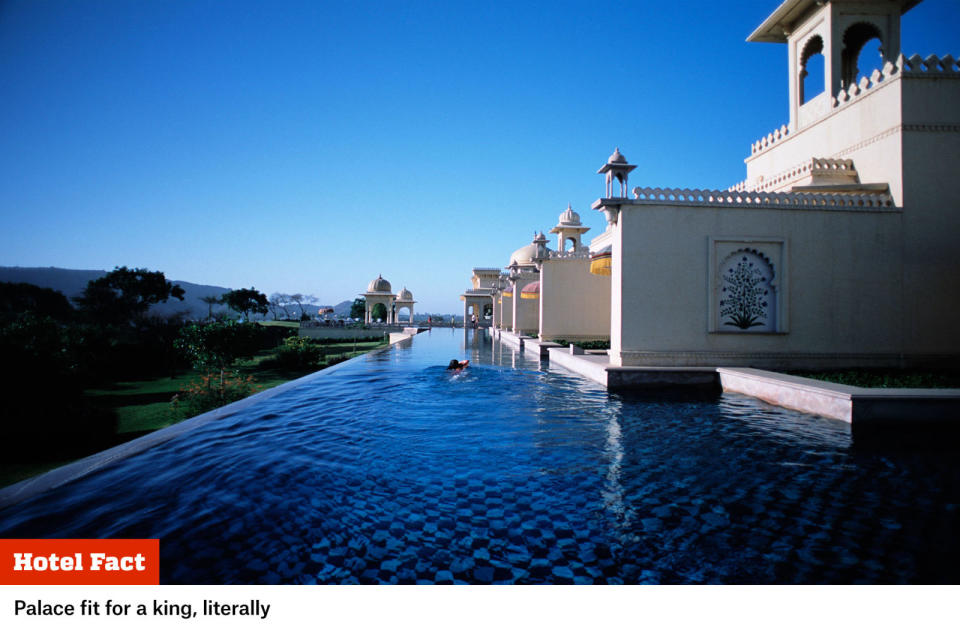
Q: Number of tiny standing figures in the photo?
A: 4